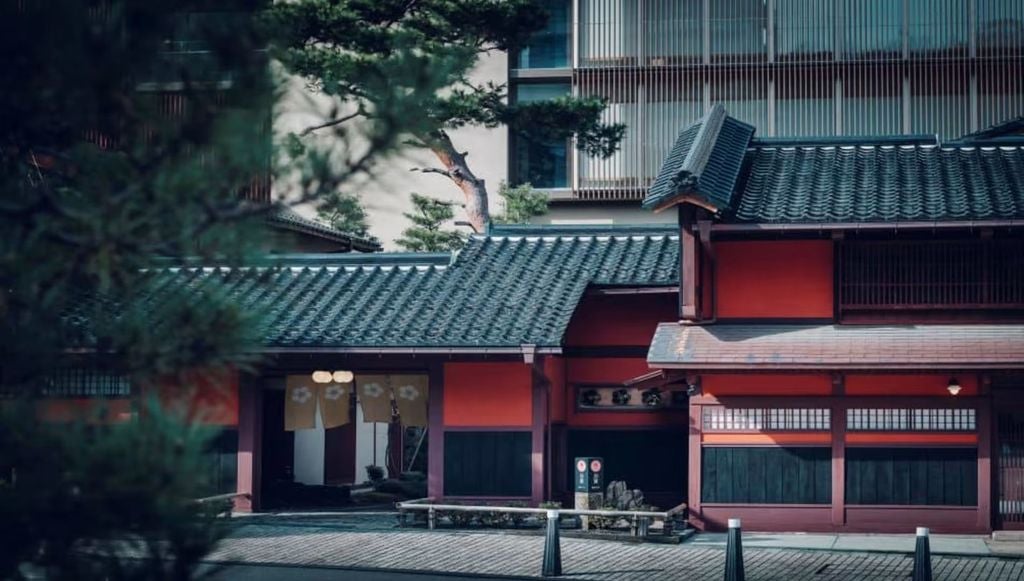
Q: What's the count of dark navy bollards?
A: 3